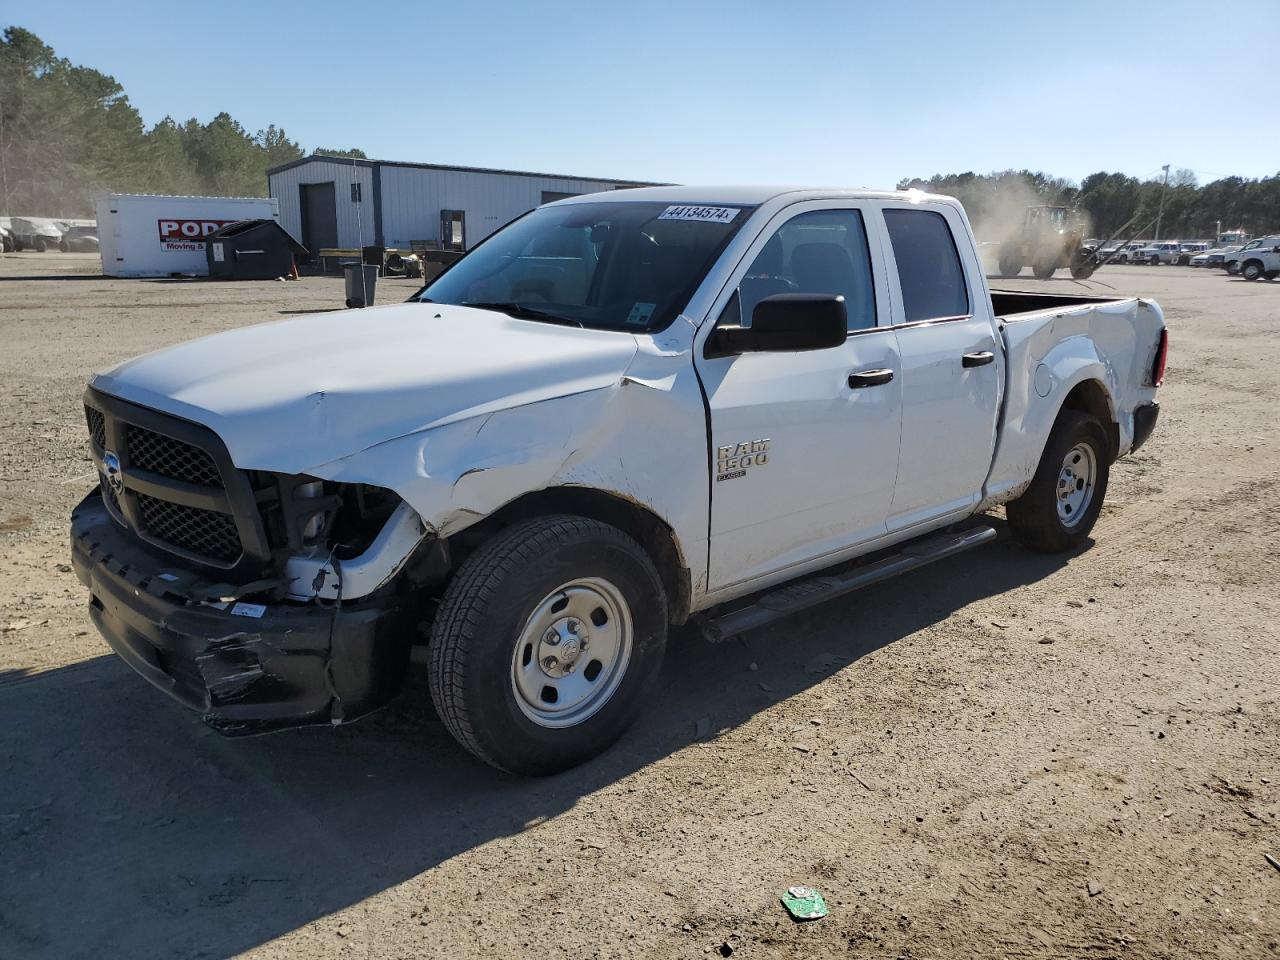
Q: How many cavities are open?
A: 1